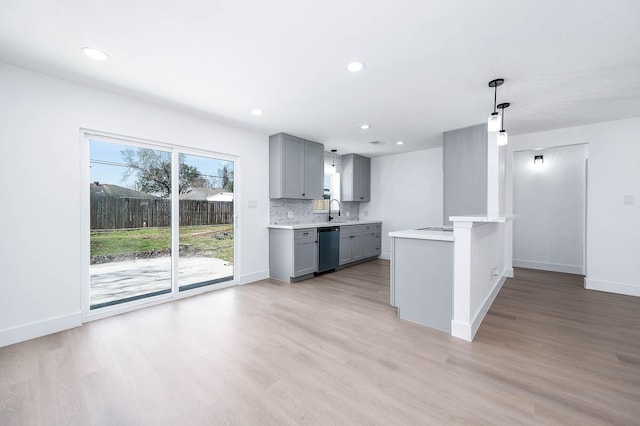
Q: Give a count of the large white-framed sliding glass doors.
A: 1